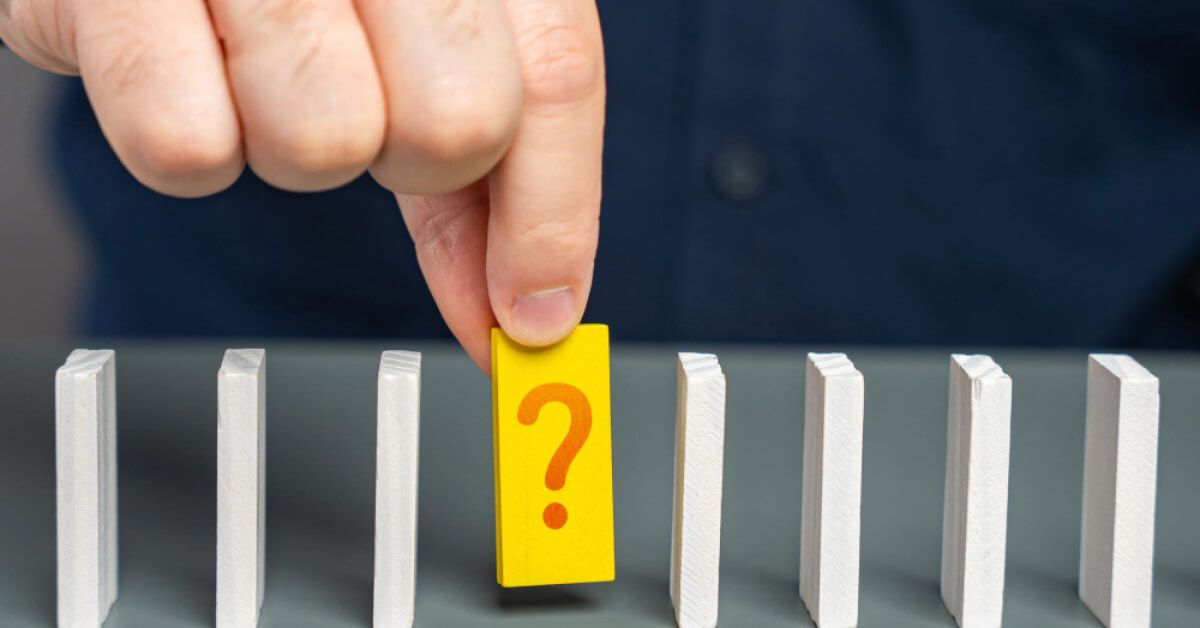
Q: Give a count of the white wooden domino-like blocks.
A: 7